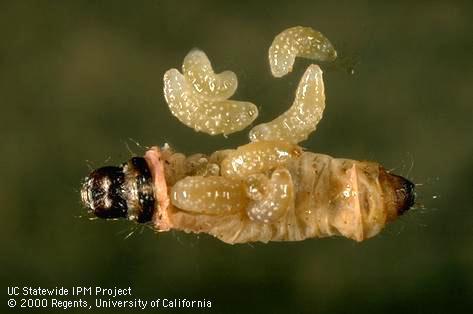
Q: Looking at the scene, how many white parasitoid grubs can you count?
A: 7